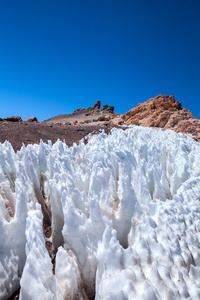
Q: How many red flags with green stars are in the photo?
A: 0